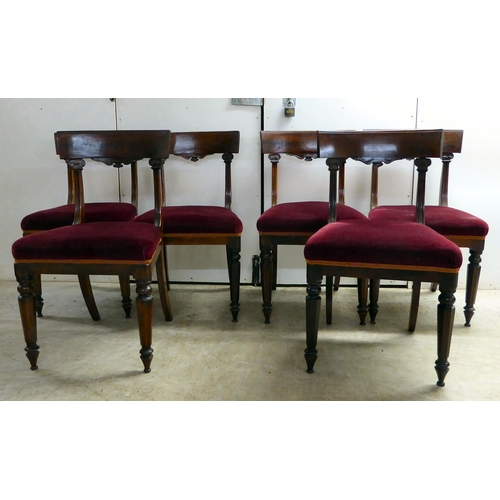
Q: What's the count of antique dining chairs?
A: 6